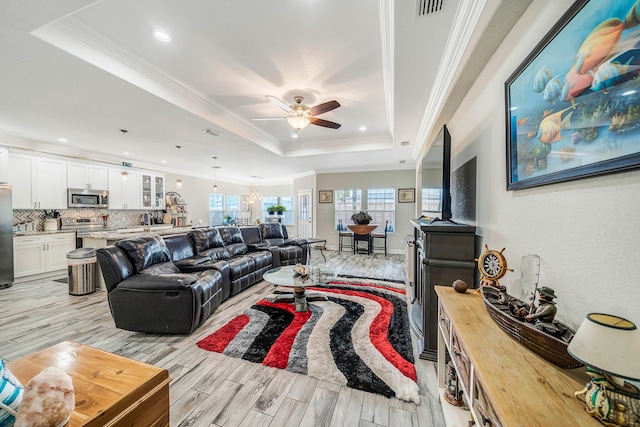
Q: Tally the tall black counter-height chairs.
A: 2